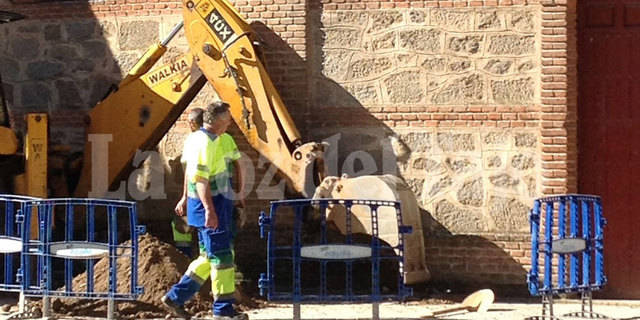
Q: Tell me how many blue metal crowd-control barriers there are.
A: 4